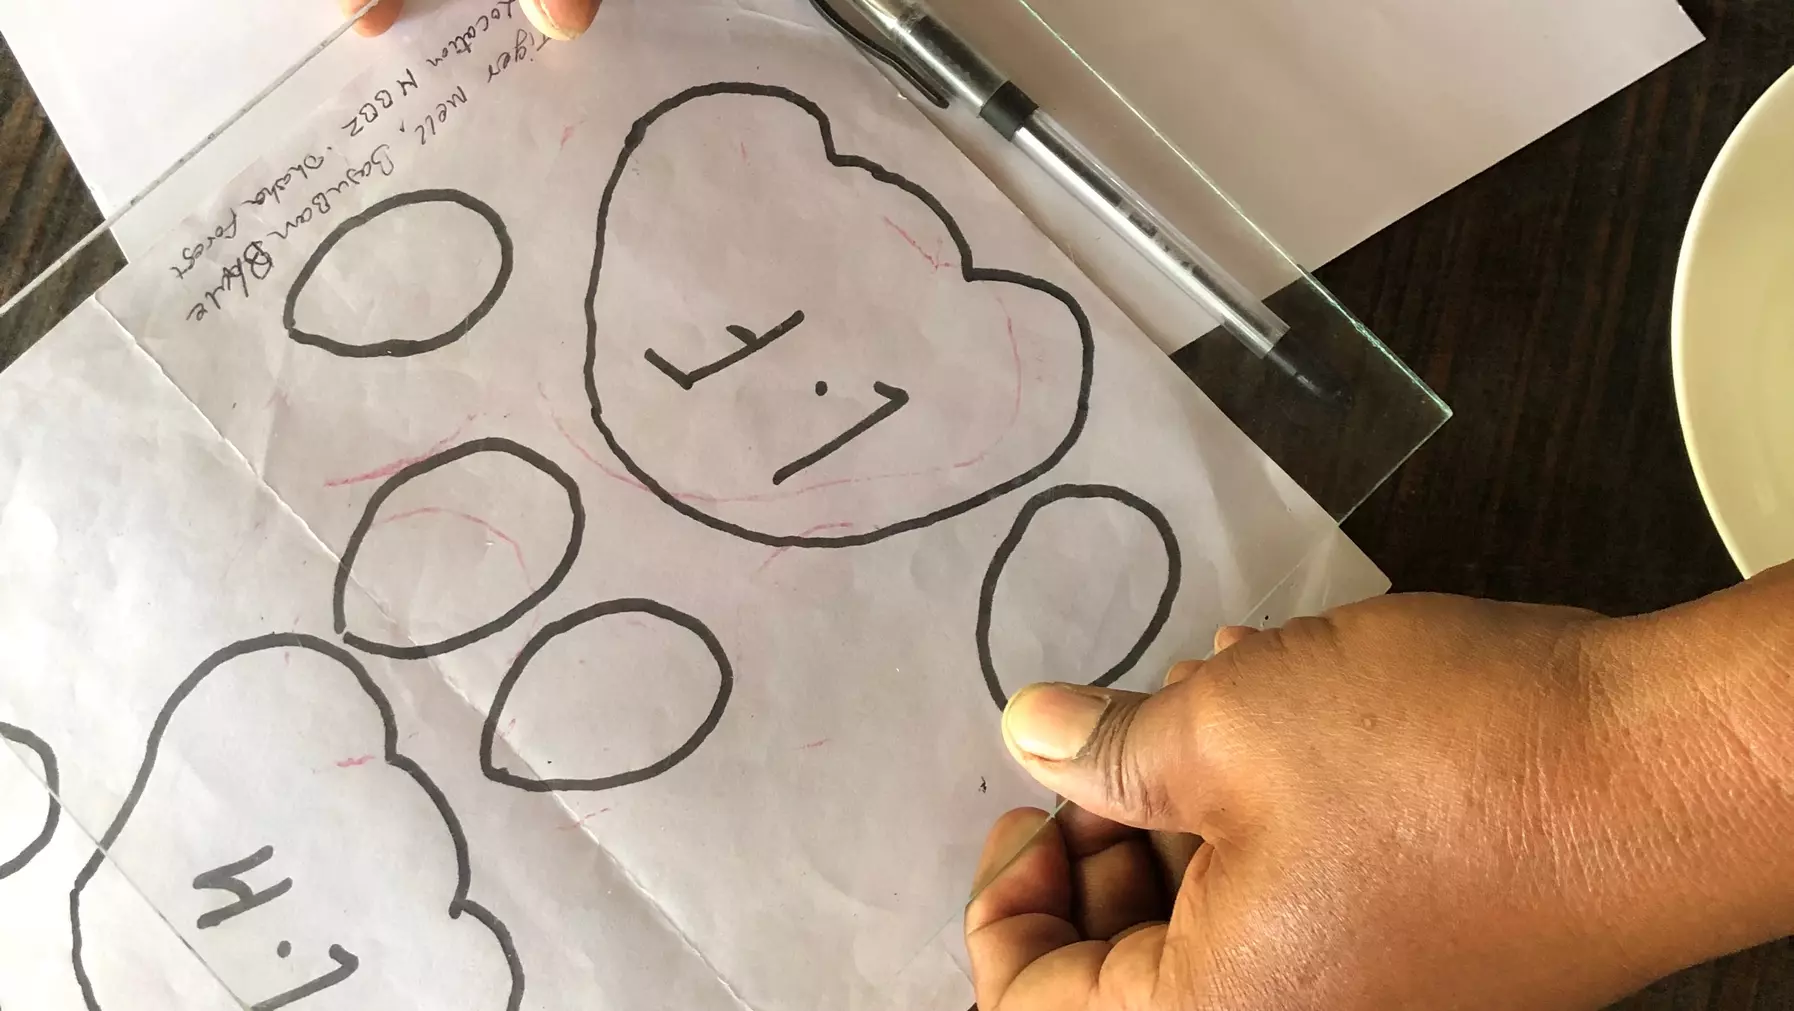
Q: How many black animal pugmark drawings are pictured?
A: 2